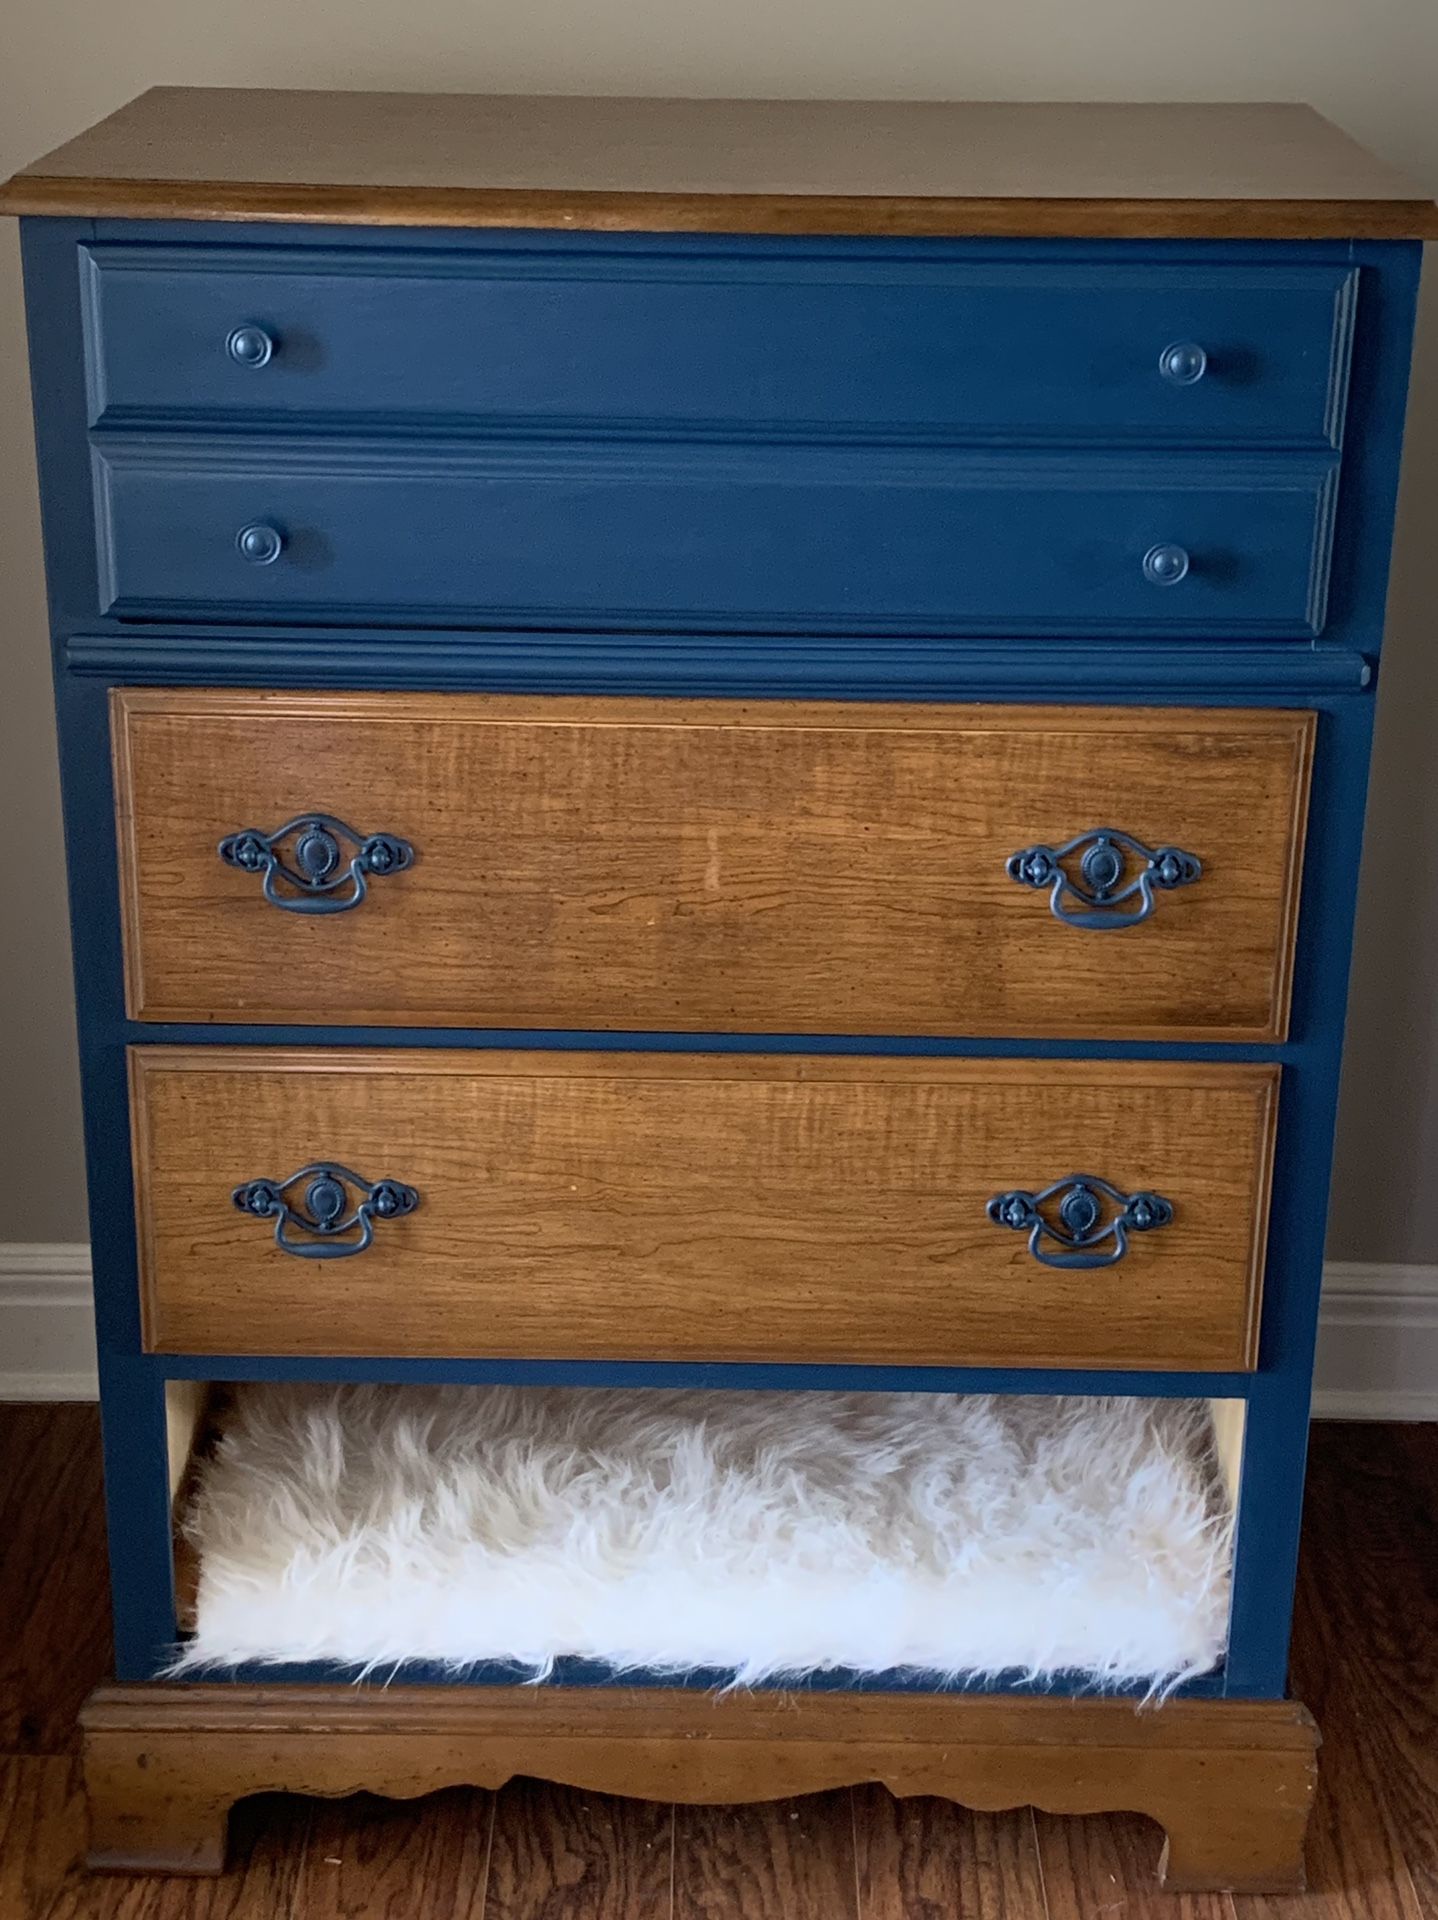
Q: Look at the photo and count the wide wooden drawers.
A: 2